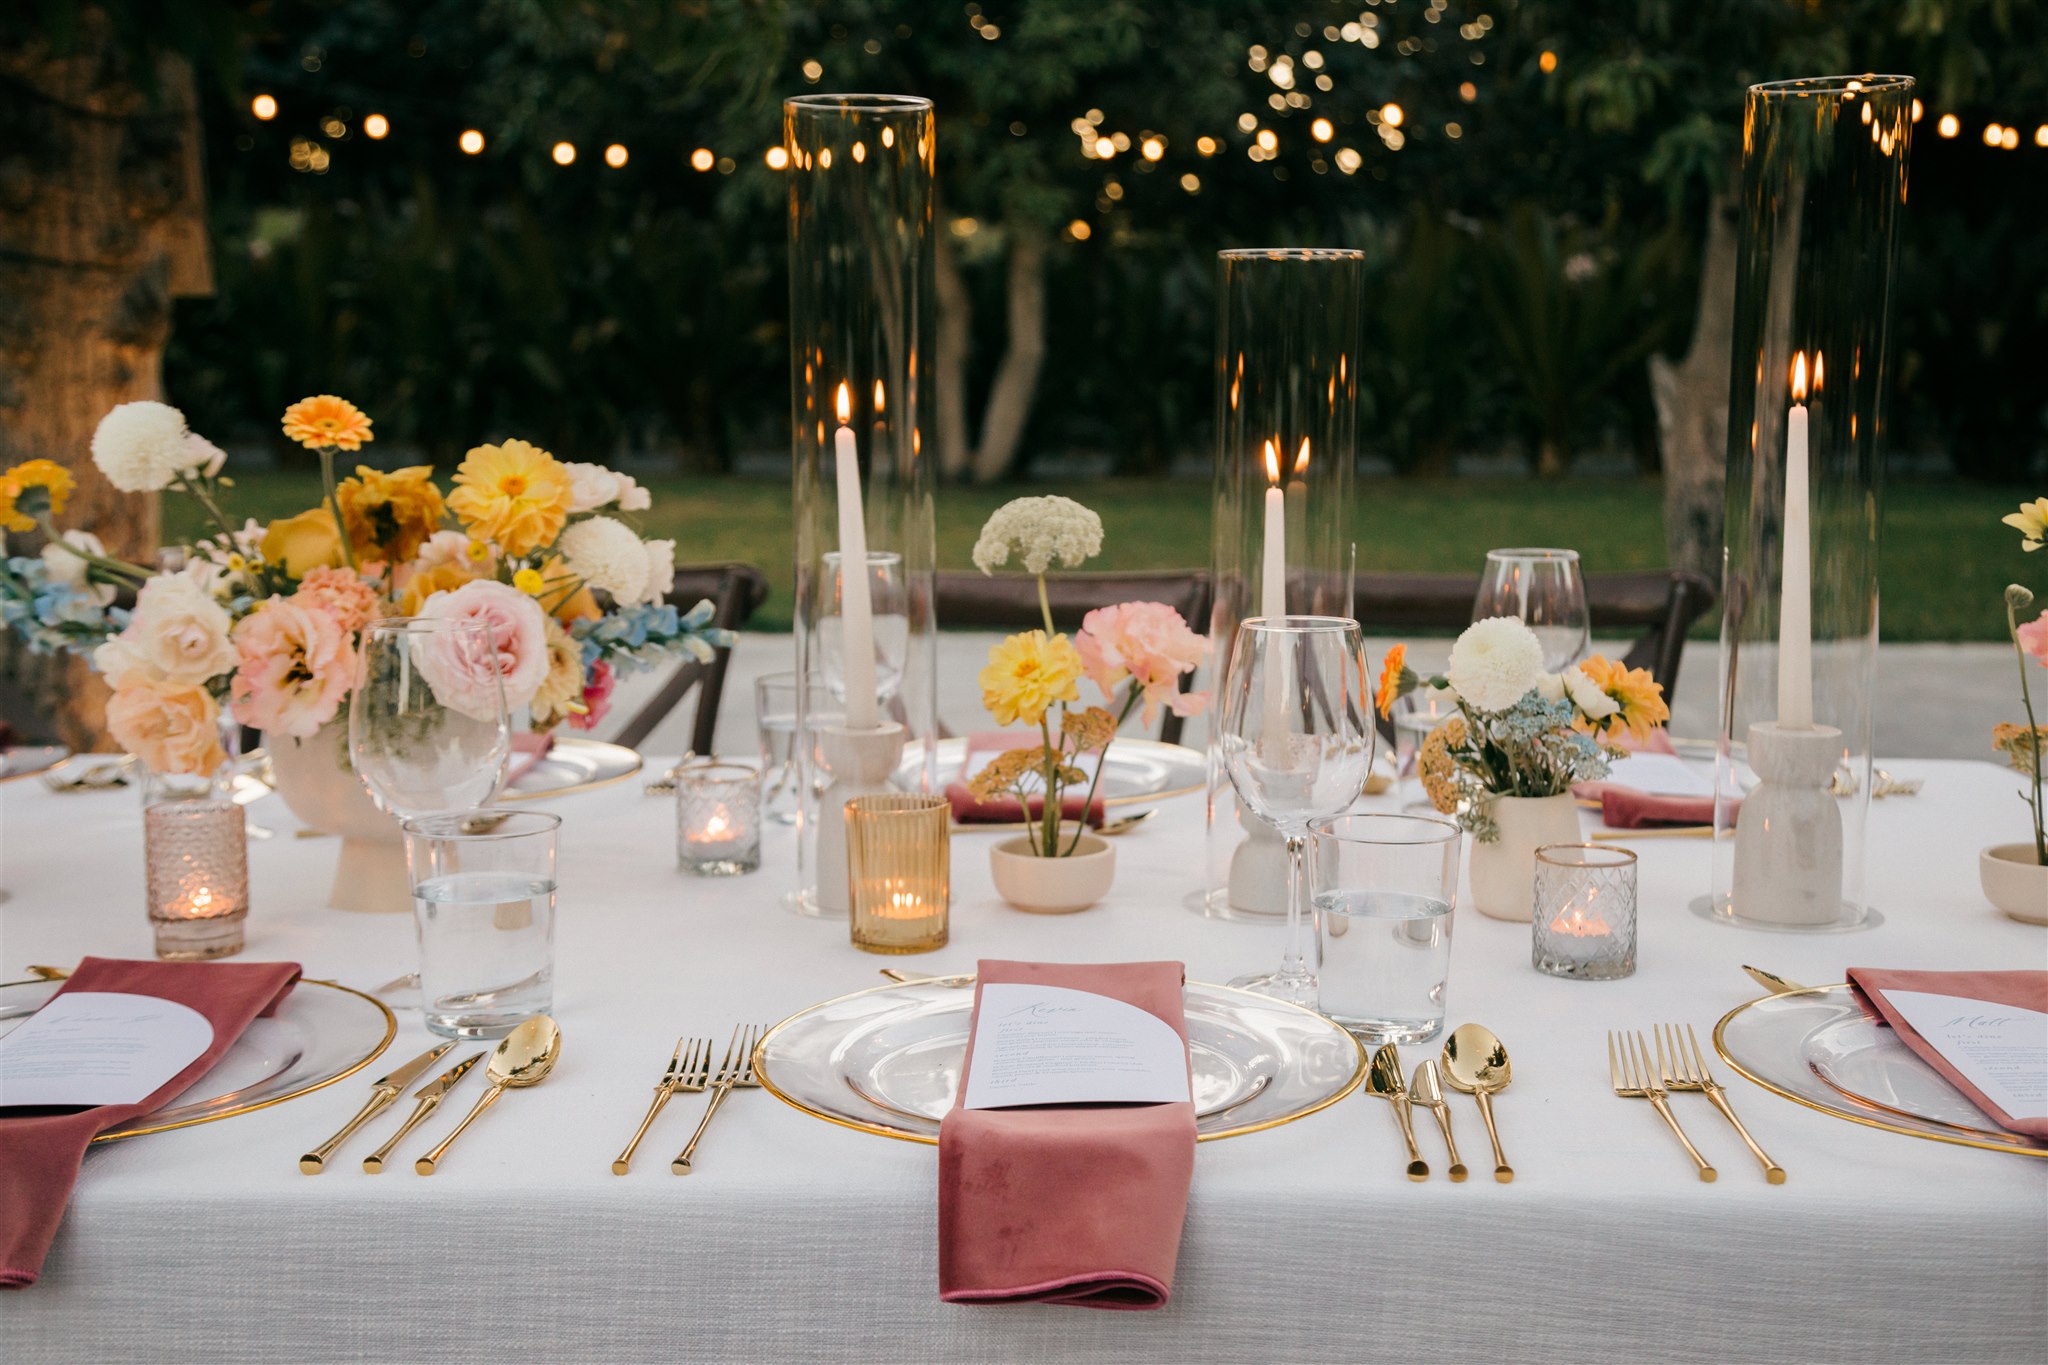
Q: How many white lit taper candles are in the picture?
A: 3